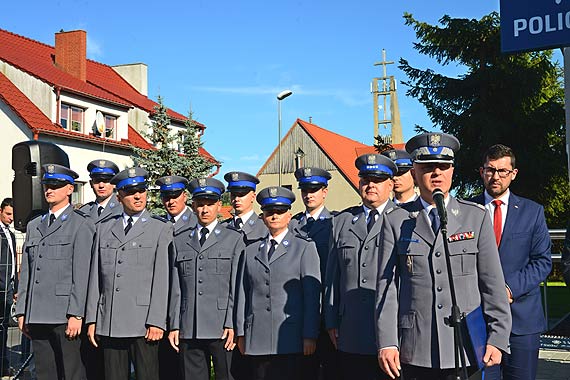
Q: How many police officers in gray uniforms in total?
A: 11